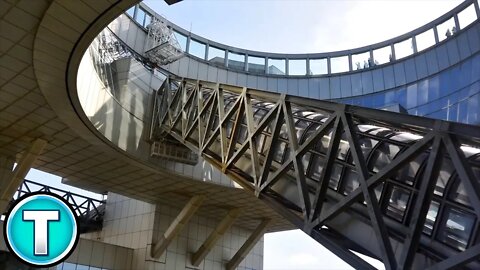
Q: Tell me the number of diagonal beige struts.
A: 4